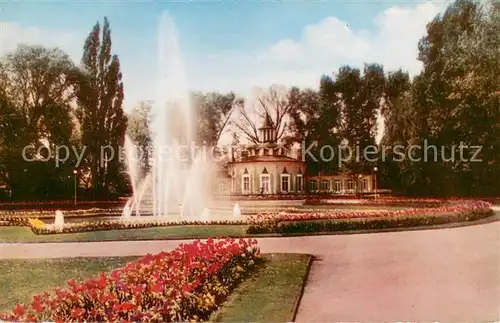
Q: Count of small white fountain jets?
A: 3